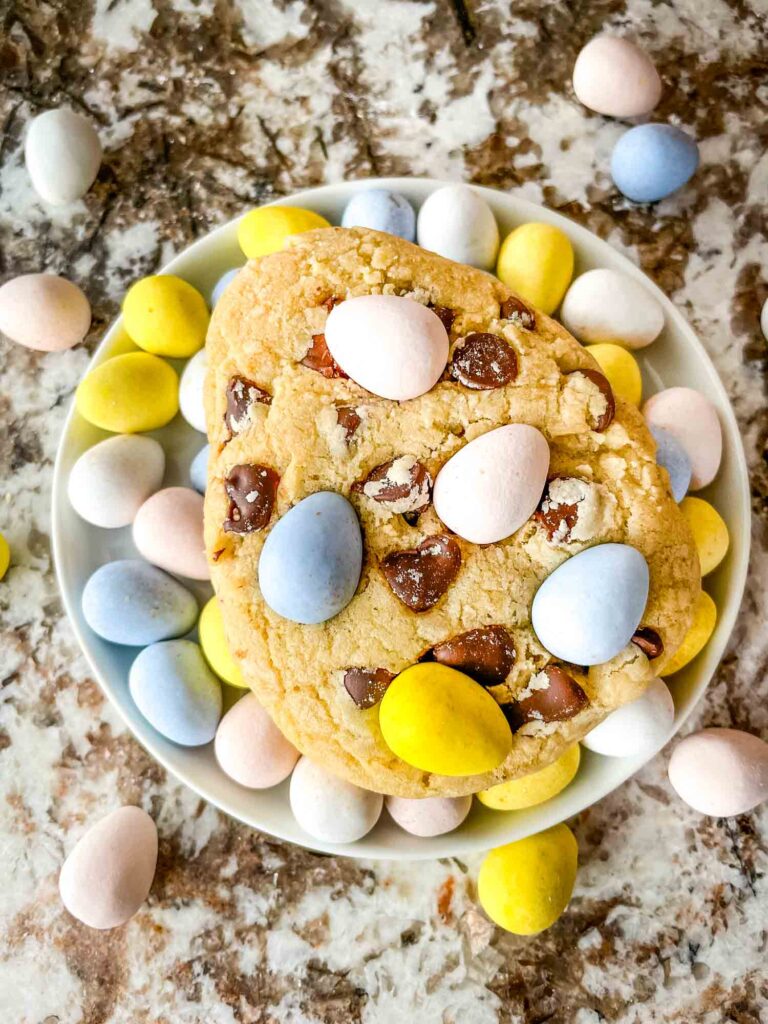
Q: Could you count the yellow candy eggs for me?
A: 12